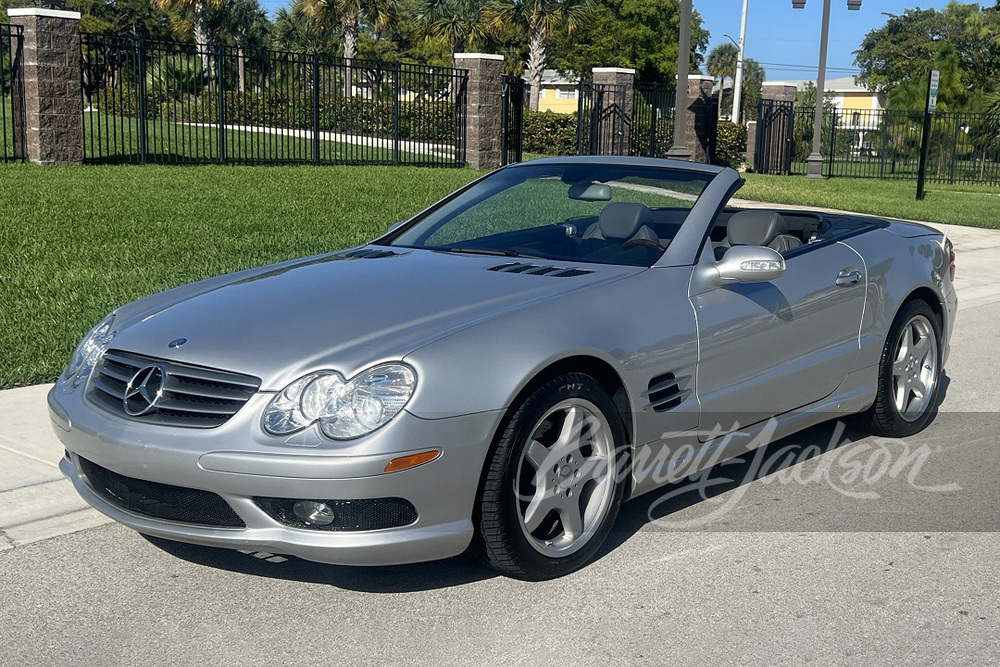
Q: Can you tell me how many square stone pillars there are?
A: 5